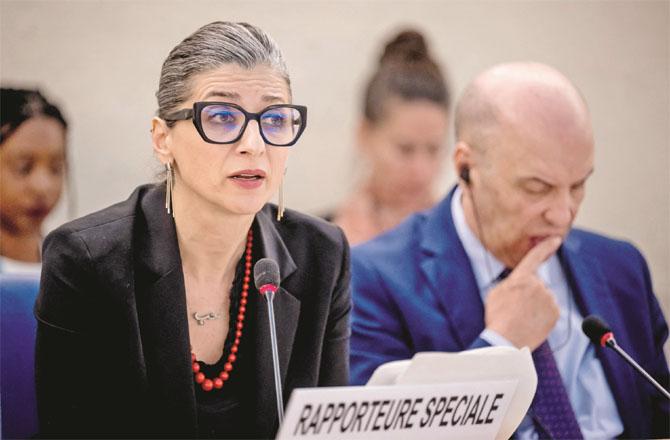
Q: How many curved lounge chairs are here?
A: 0